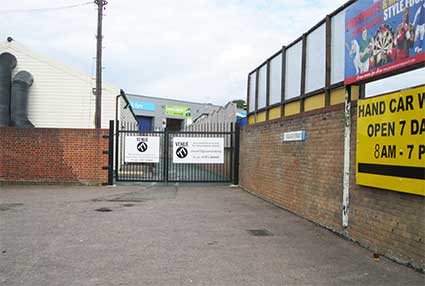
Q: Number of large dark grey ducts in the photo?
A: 2